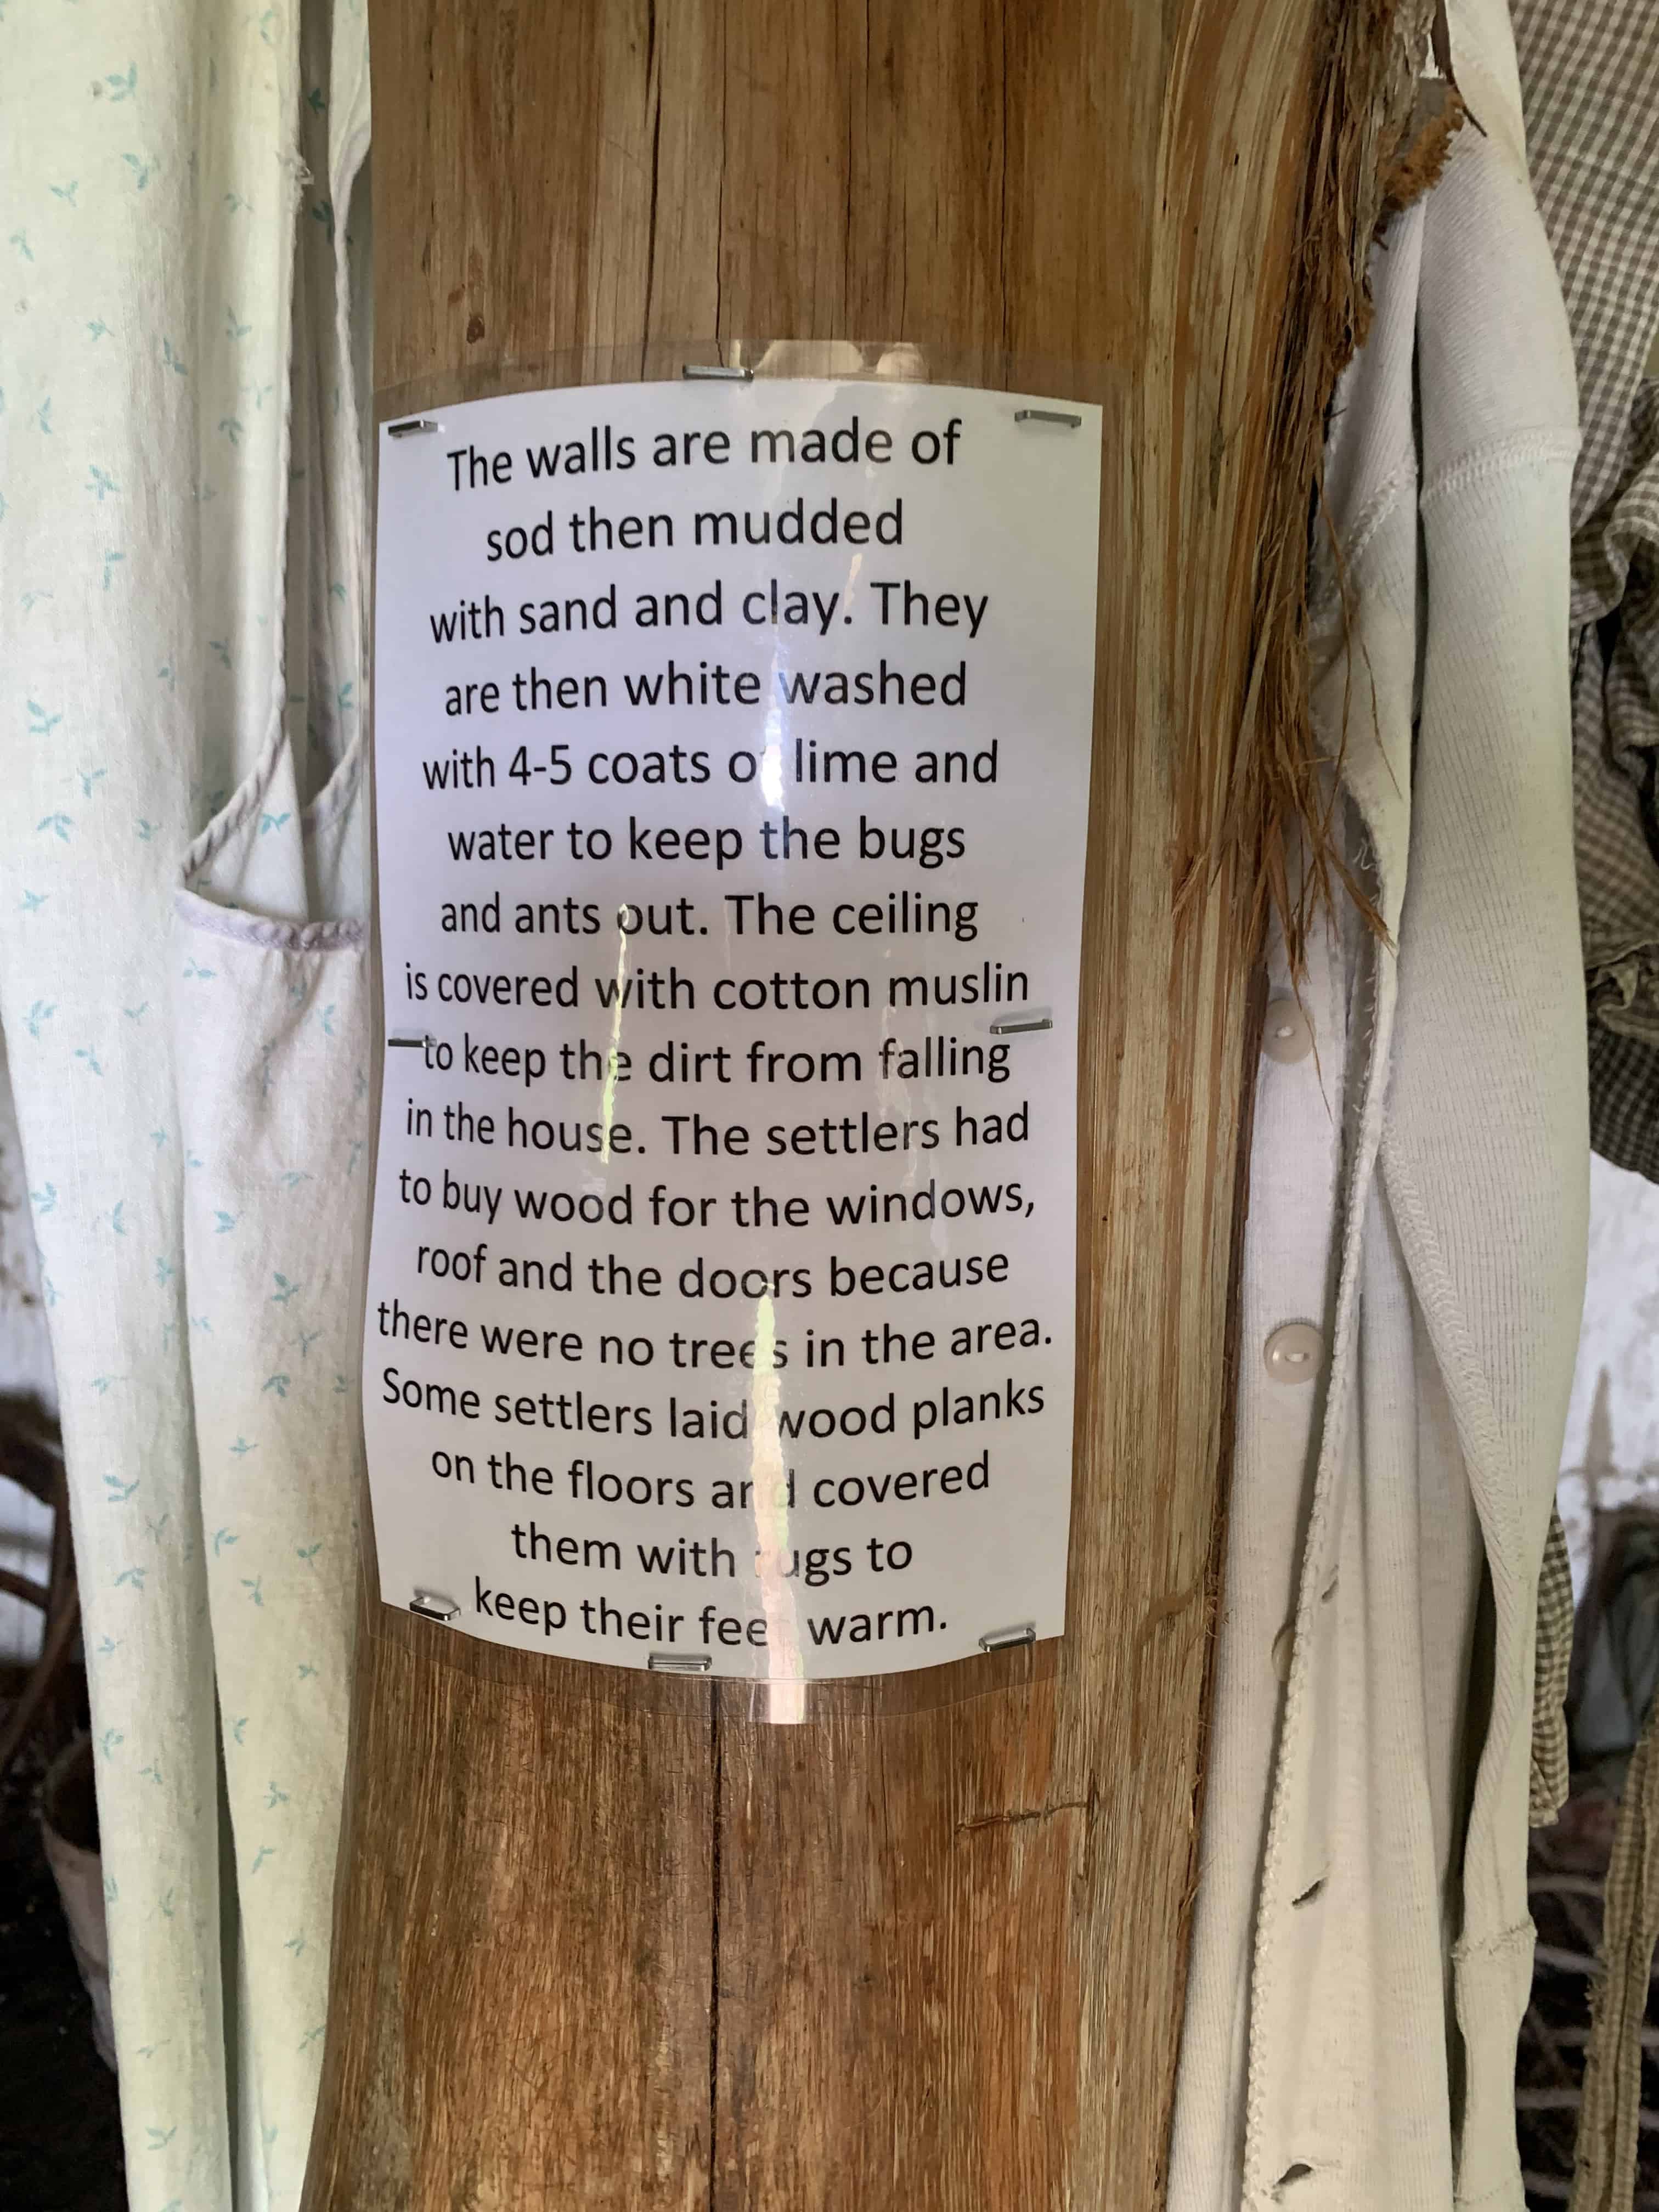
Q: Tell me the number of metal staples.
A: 8